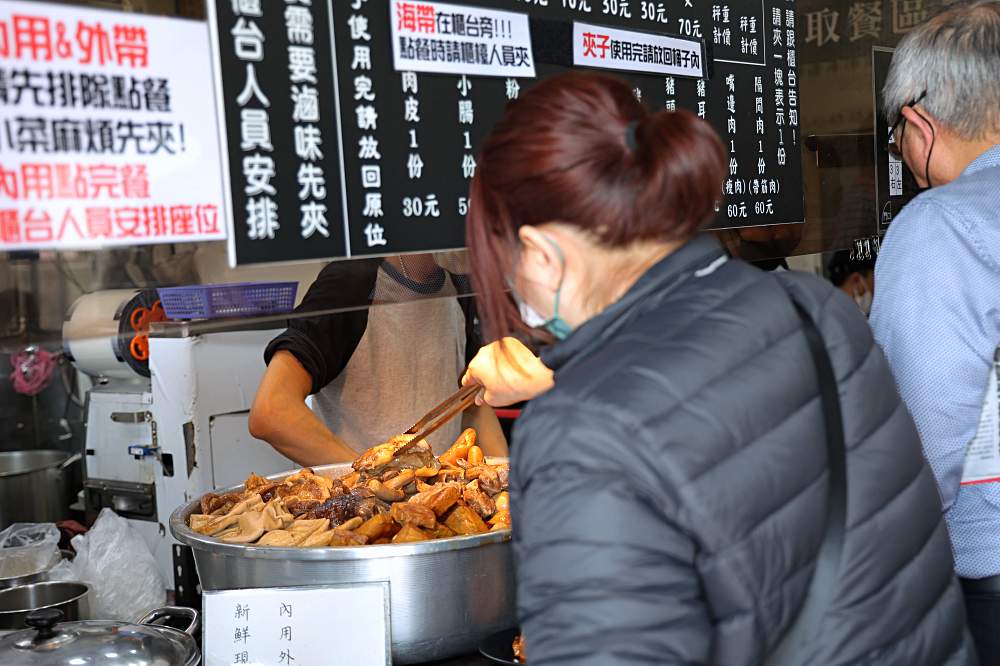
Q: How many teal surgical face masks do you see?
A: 1